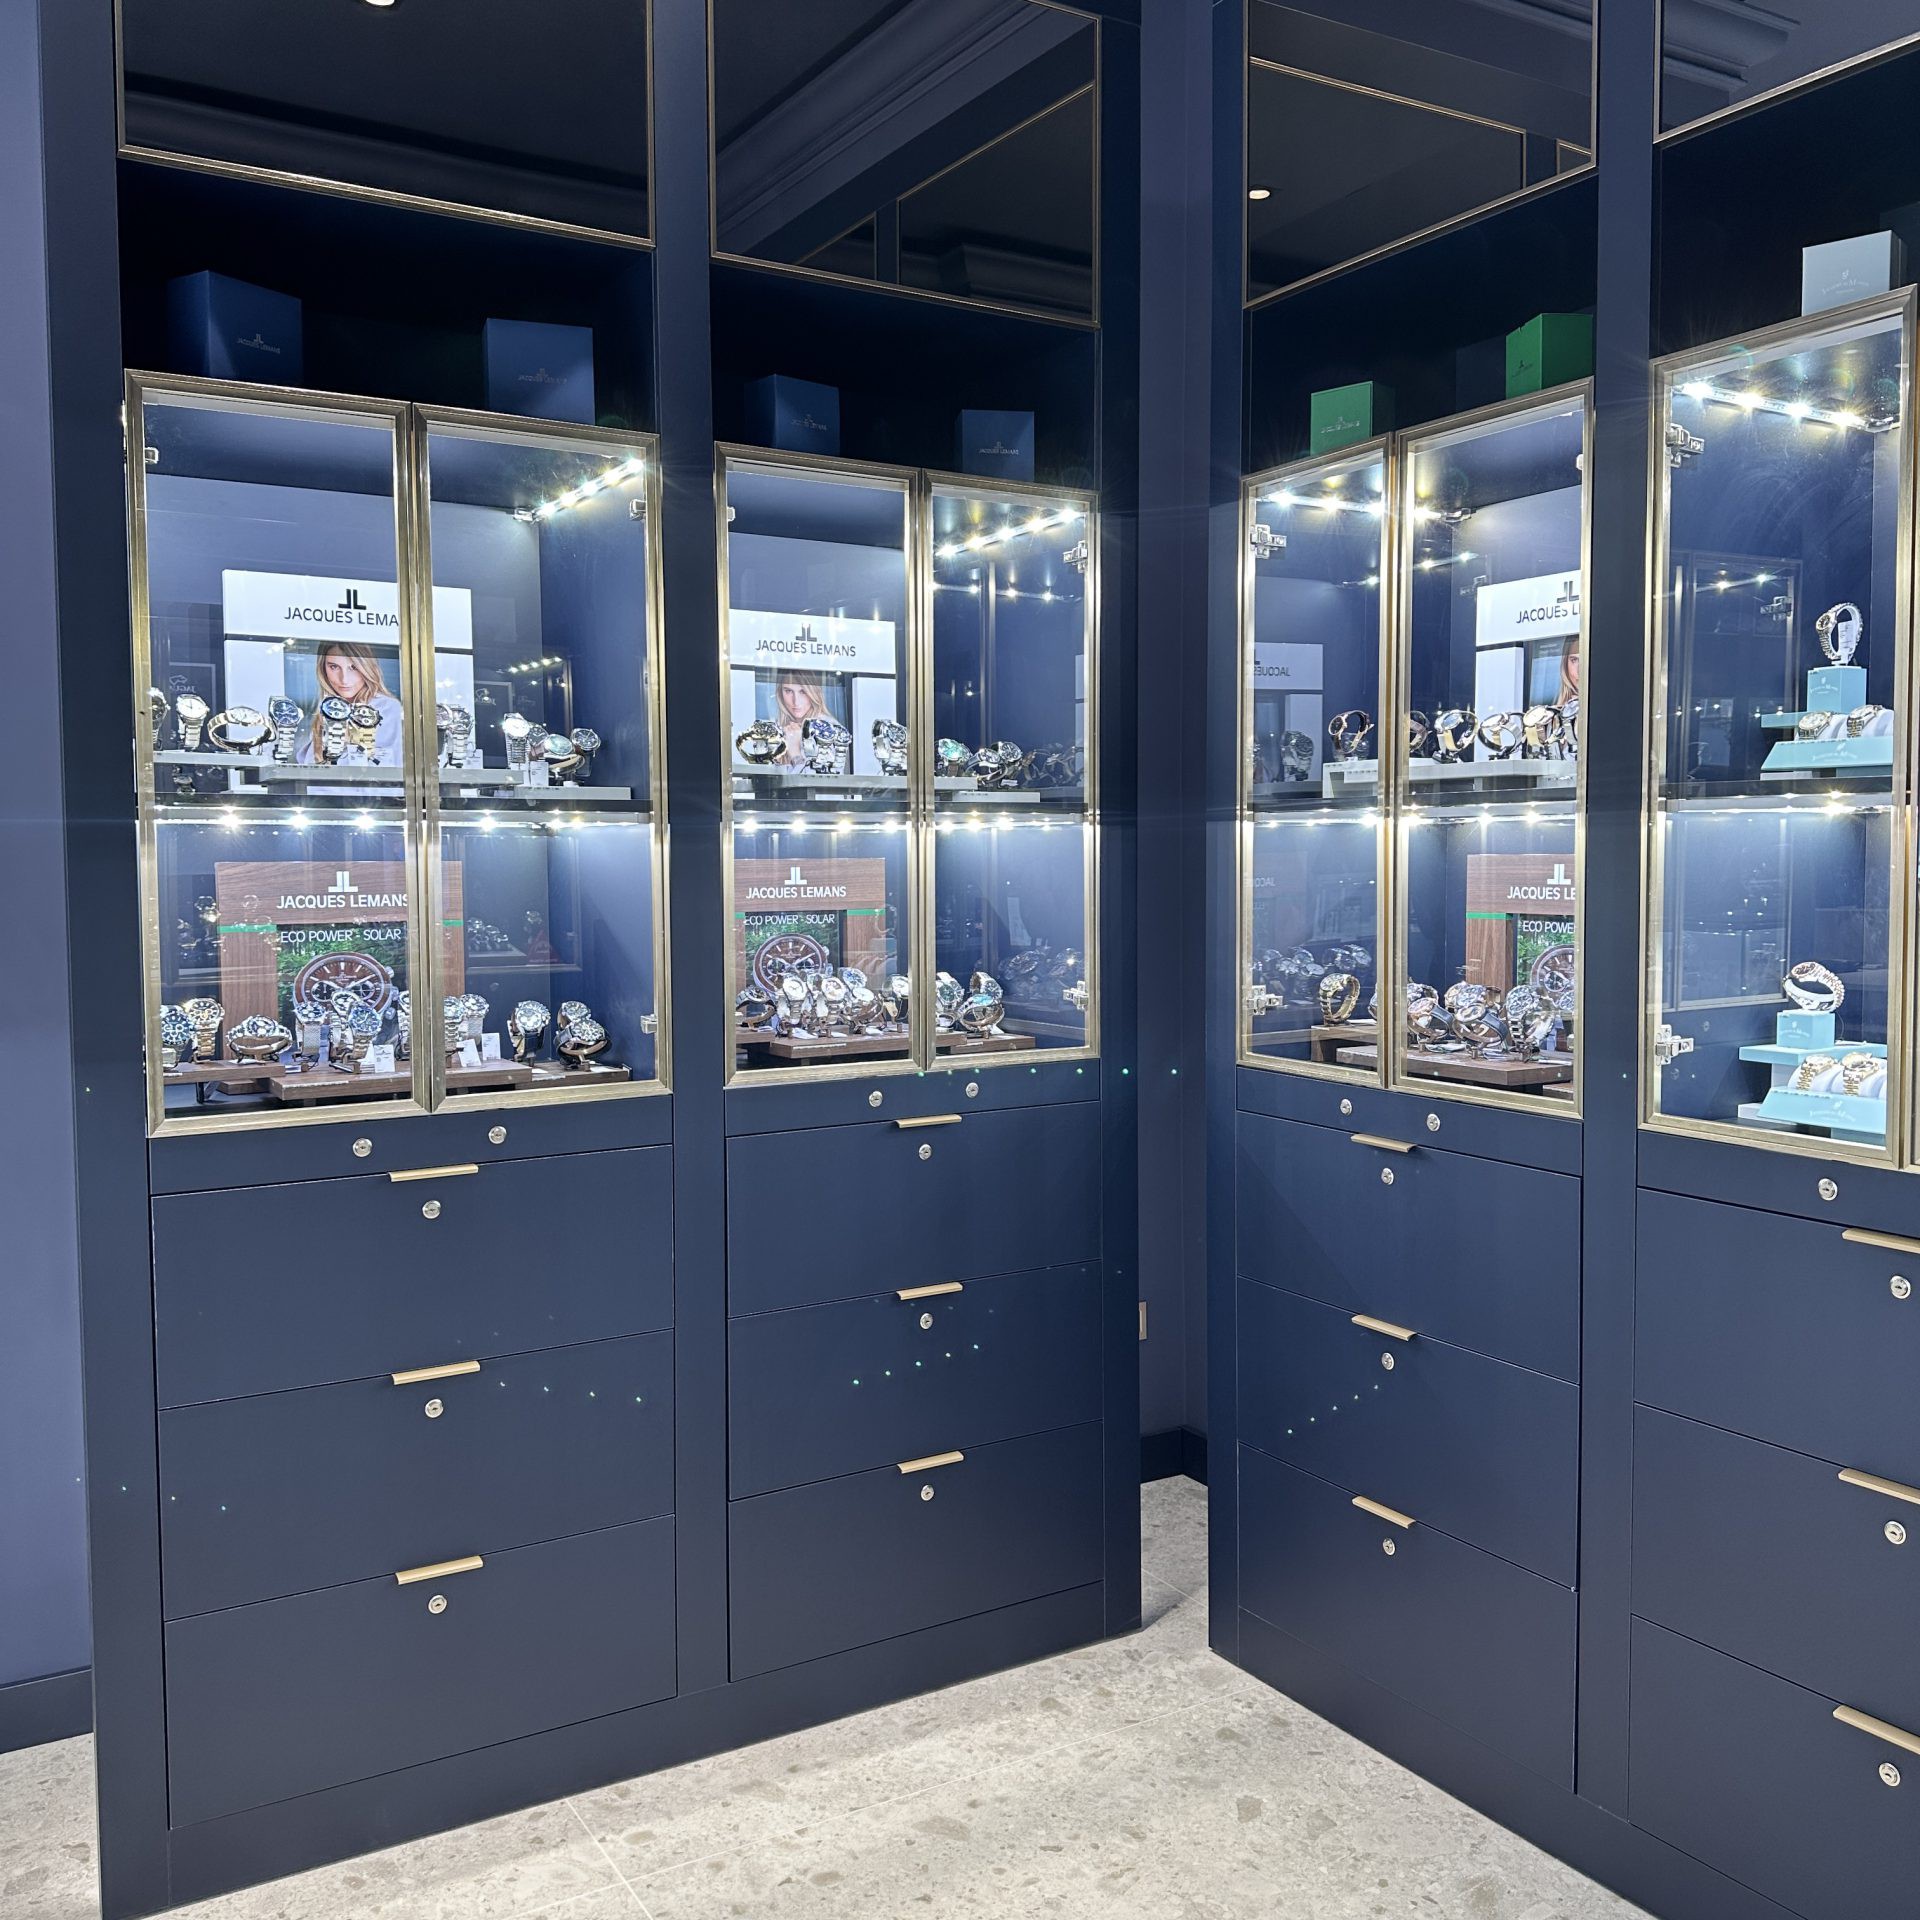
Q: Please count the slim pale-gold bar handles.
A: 12